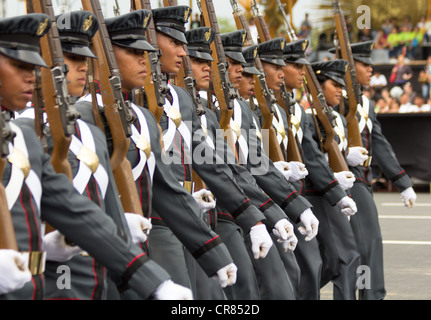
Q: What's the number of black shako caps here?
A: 11